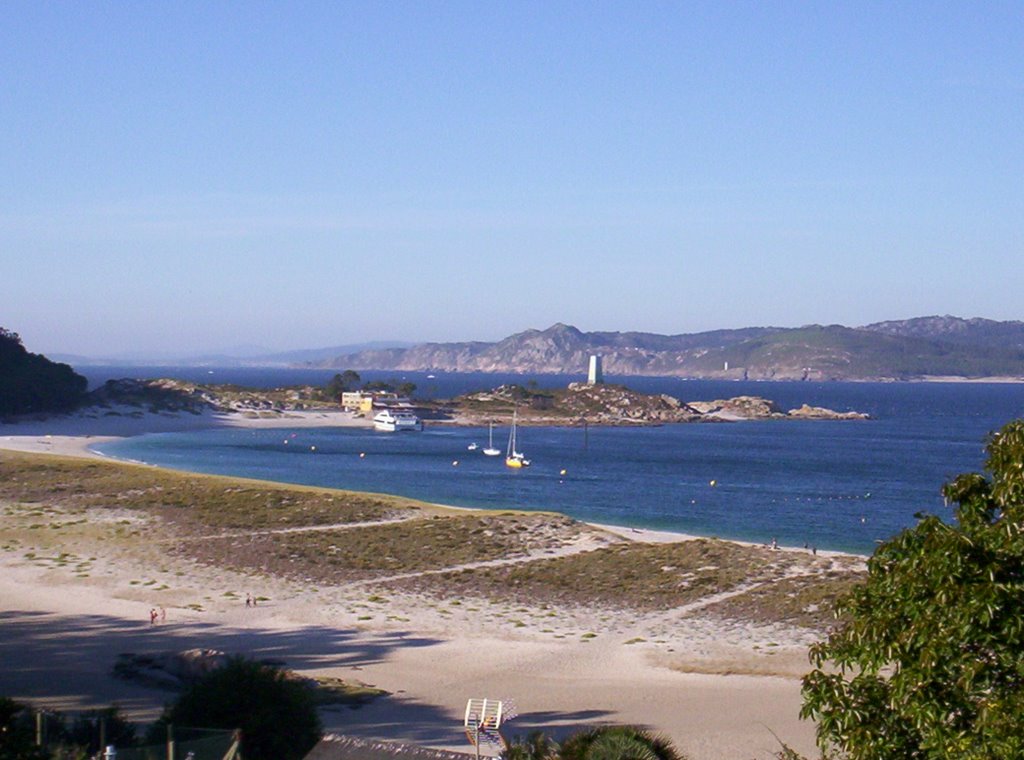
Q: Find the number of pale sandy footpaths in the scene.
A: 3